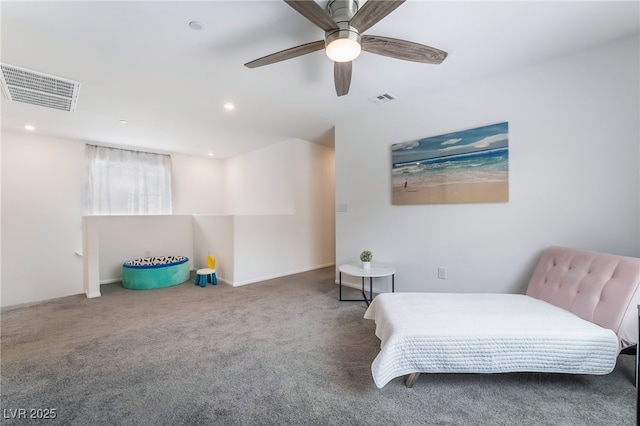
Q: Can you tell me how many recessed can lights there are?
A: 3